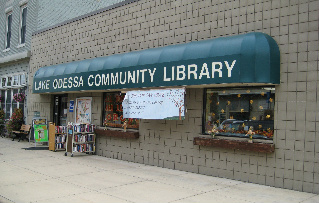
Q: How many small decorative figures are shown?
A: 4